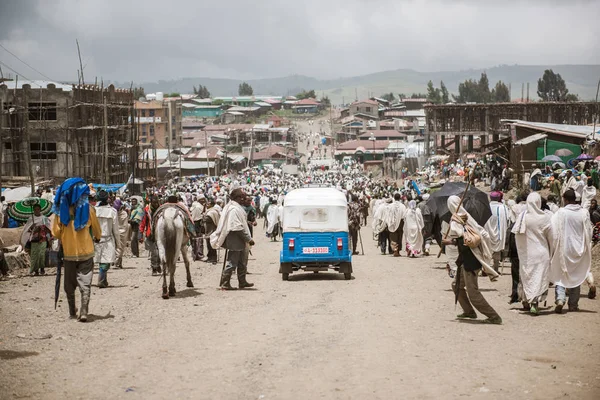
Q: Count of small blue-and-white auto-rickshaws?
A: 1